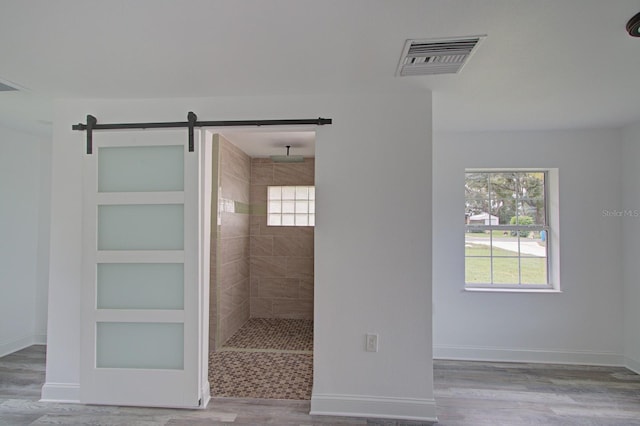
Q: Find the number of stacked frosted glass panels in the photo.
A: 4